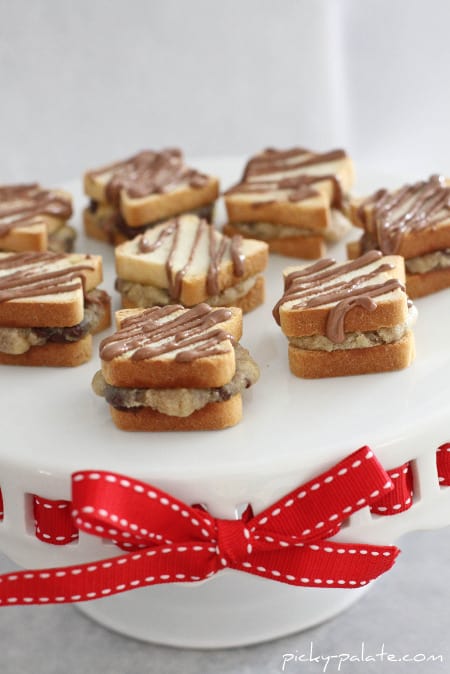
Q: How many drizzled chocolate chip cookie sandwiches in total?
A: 8